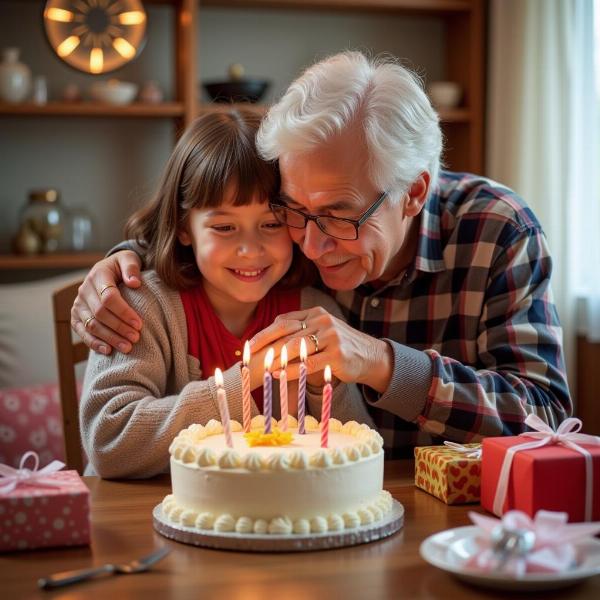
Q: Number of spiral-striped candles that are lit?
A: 6